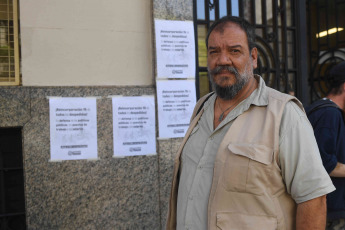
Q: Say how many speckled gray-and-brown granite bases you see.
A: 1